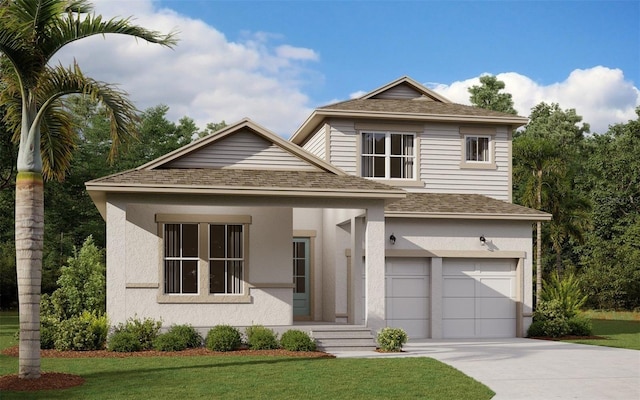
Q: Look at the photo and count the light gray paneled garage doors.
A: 2